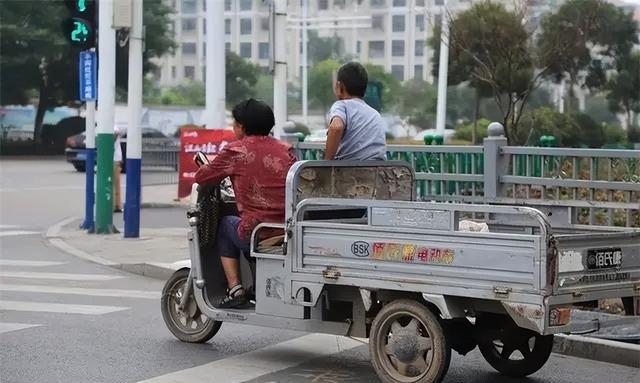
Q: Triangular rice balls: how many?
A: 0